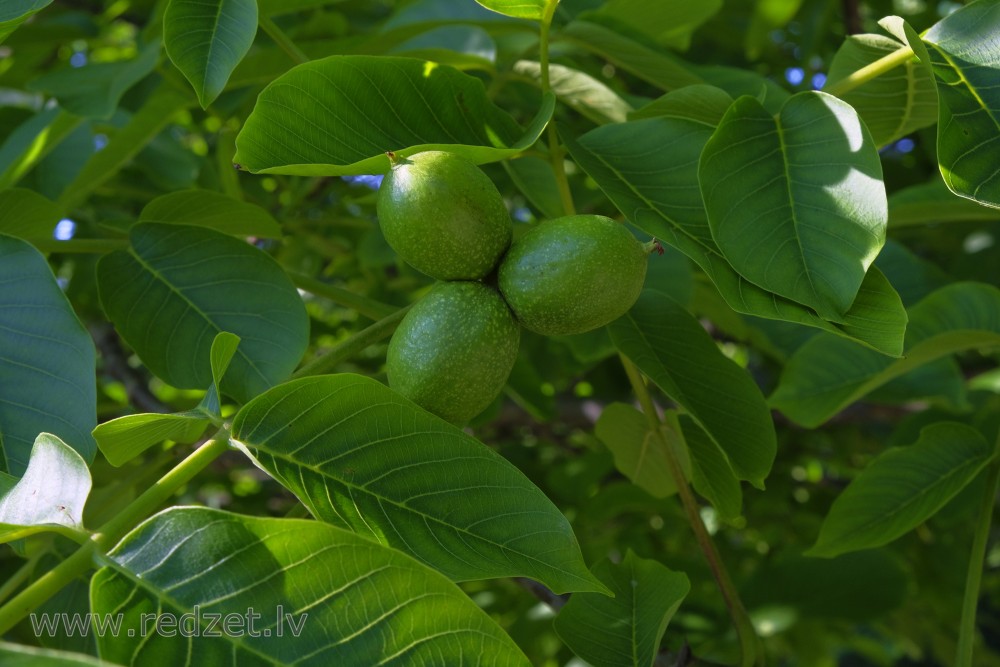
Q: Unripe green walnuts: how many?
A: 3